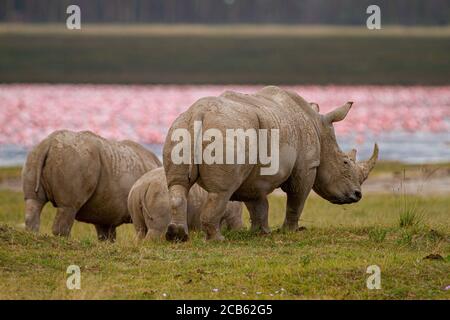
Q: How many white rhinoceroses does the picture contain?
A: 3